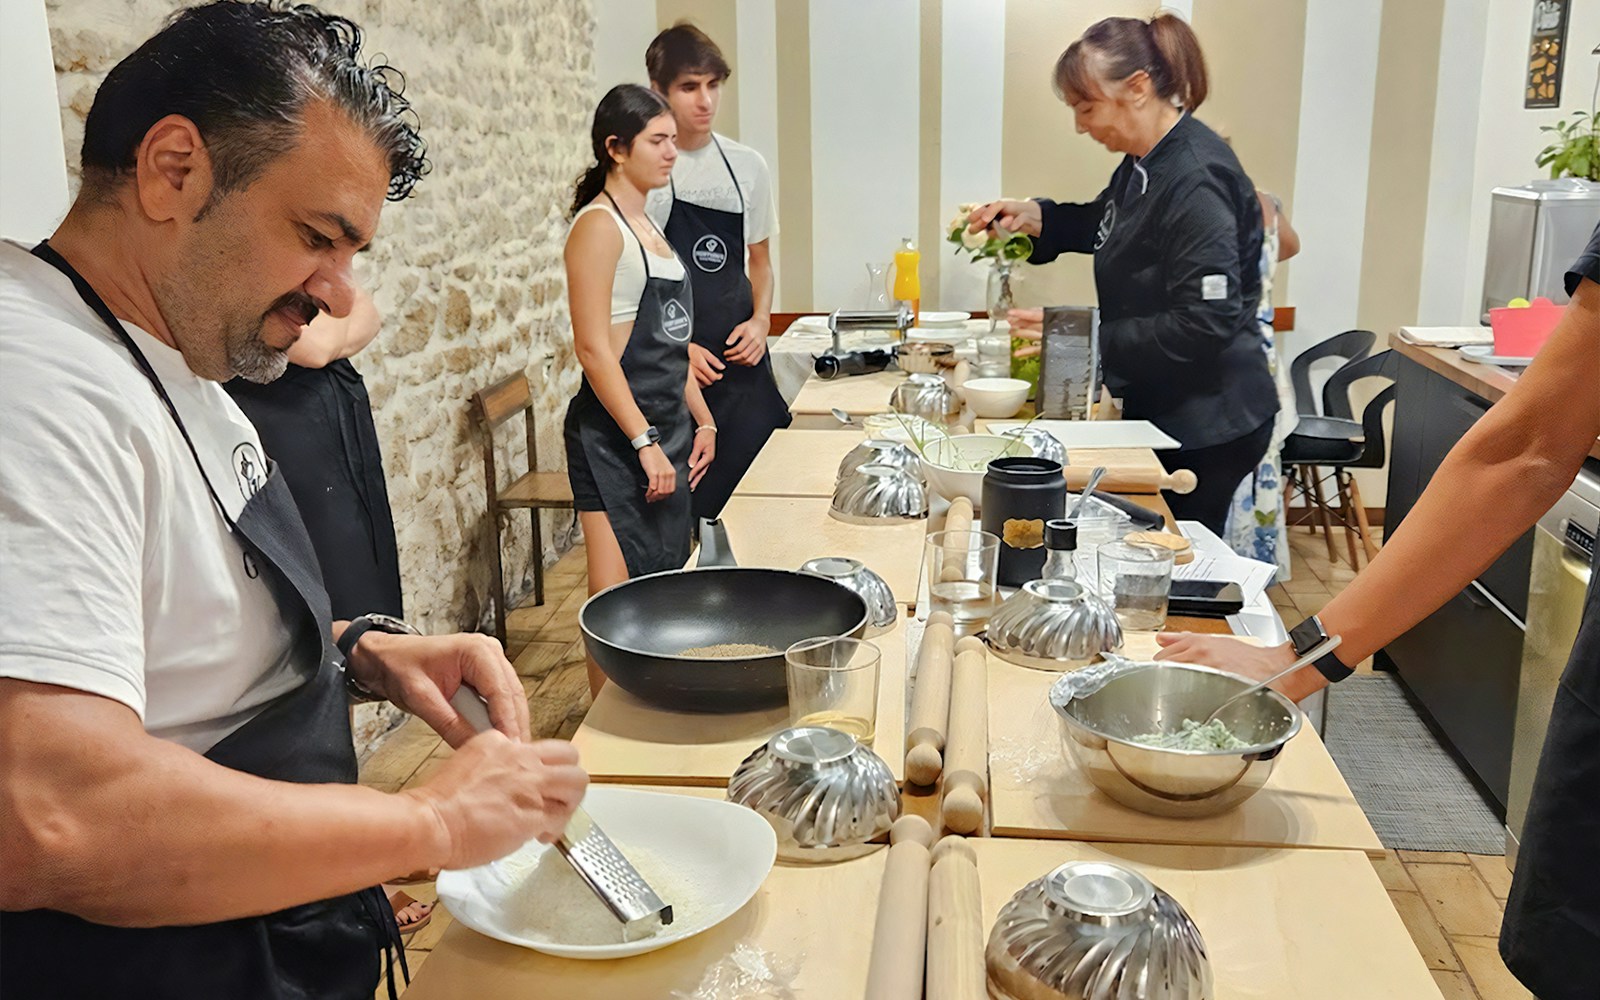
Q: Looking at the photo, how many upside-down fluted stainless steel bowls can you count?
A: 8